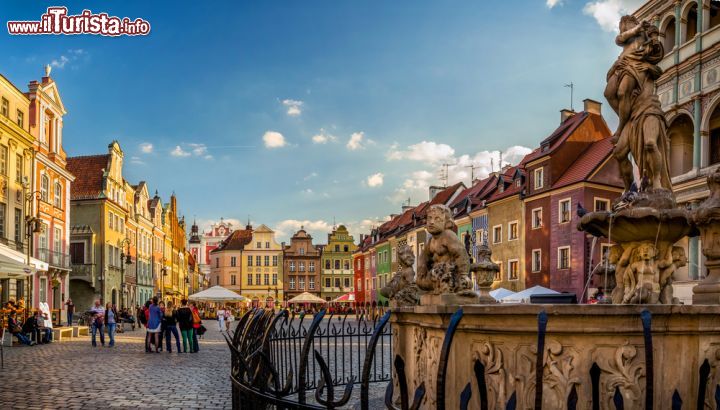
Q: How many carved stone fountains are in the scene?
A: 1